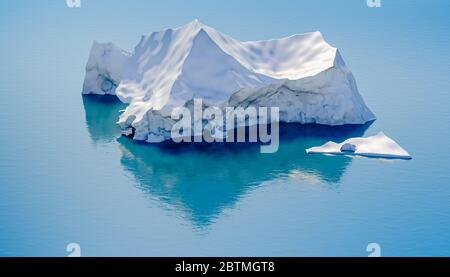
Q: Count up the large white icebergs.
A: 1